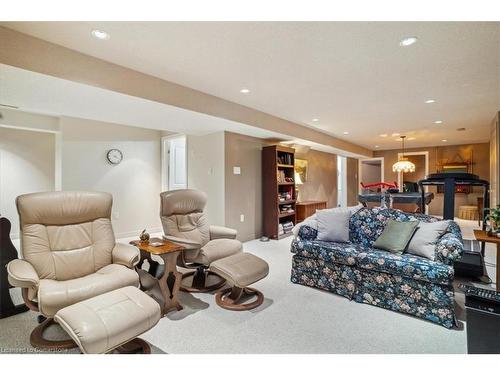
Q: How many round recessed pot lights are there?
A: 9